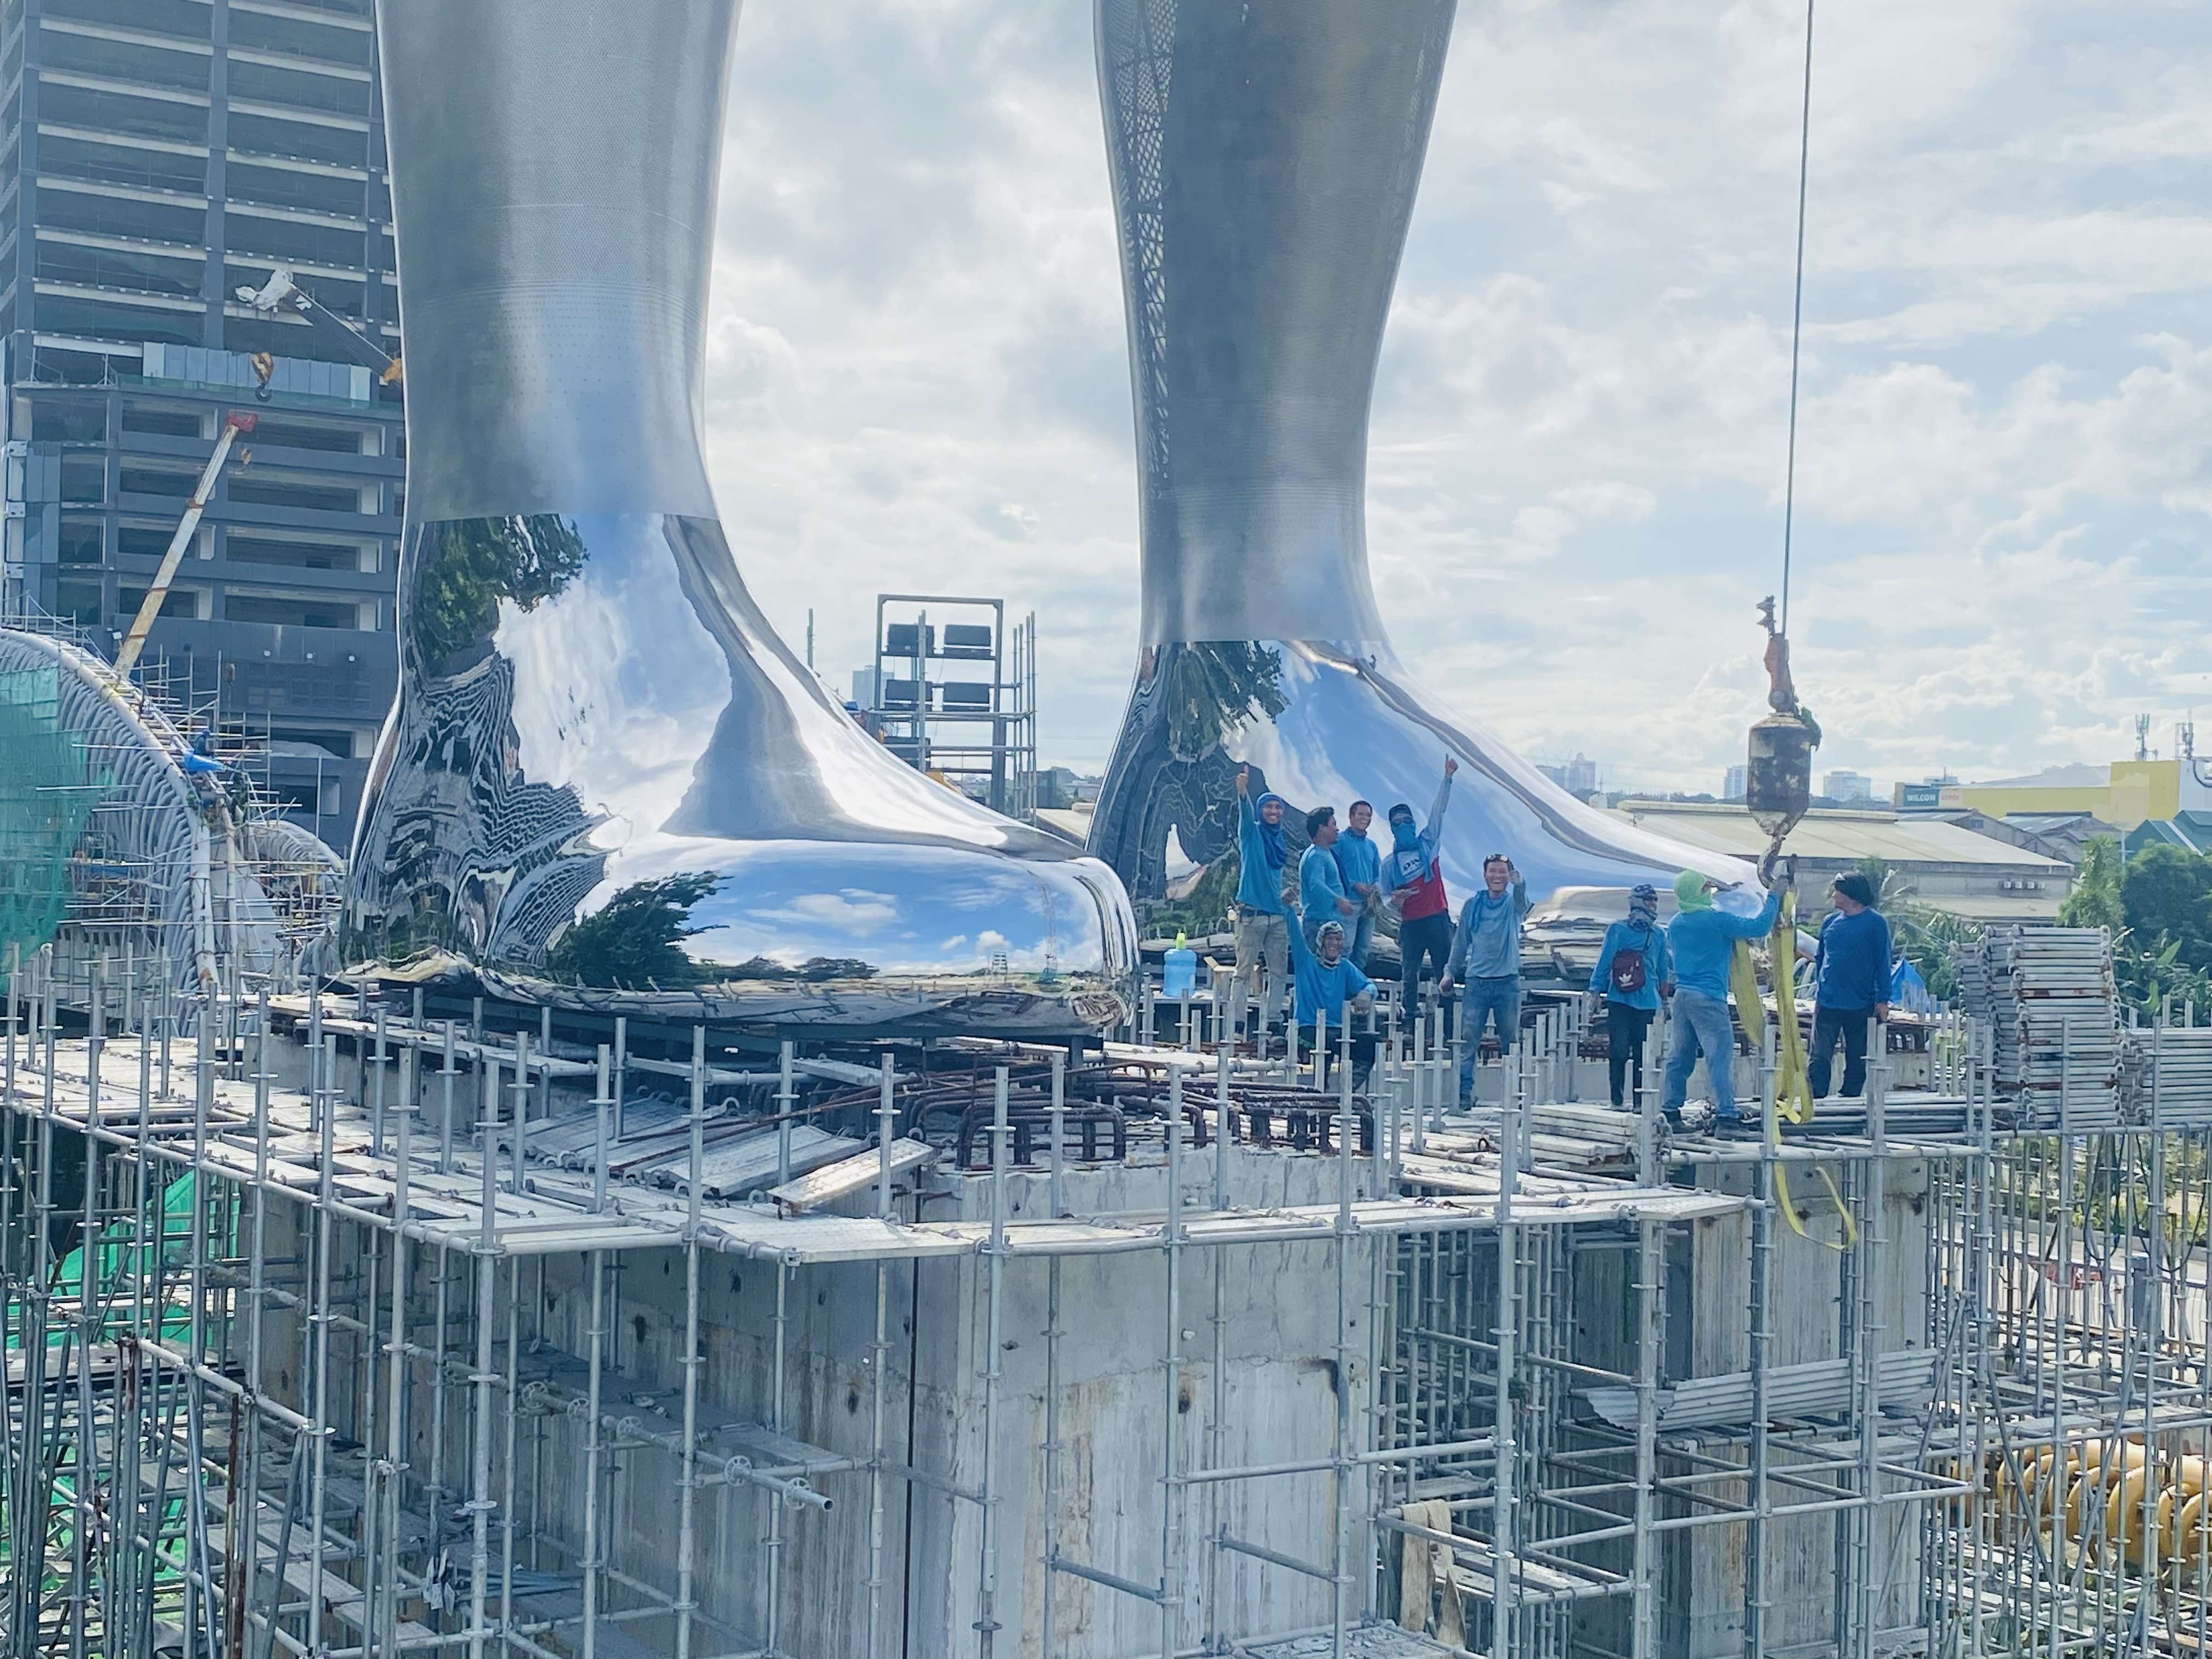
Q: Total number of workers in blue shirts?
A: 8